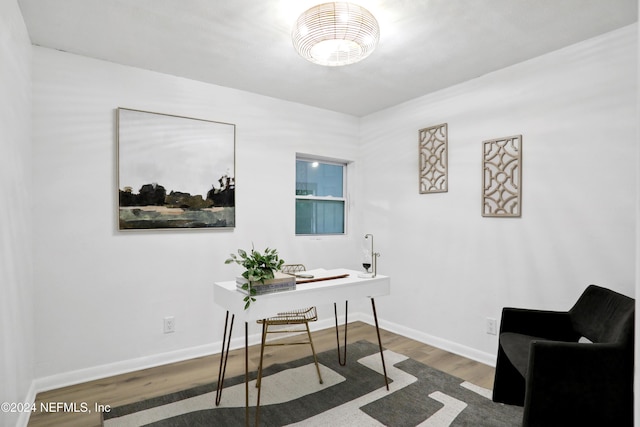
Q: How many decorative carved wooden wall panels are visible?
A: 2